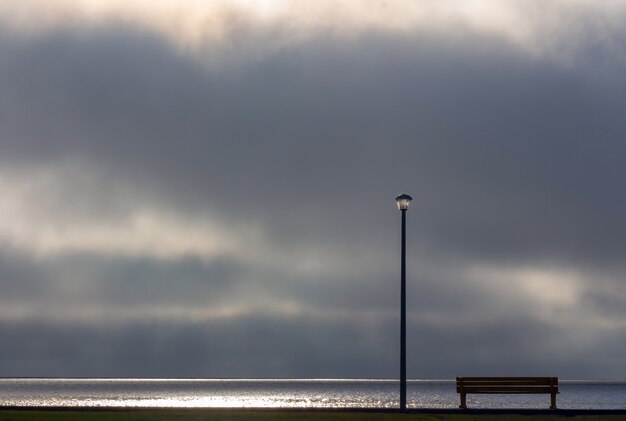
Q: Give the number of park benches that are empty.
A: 1